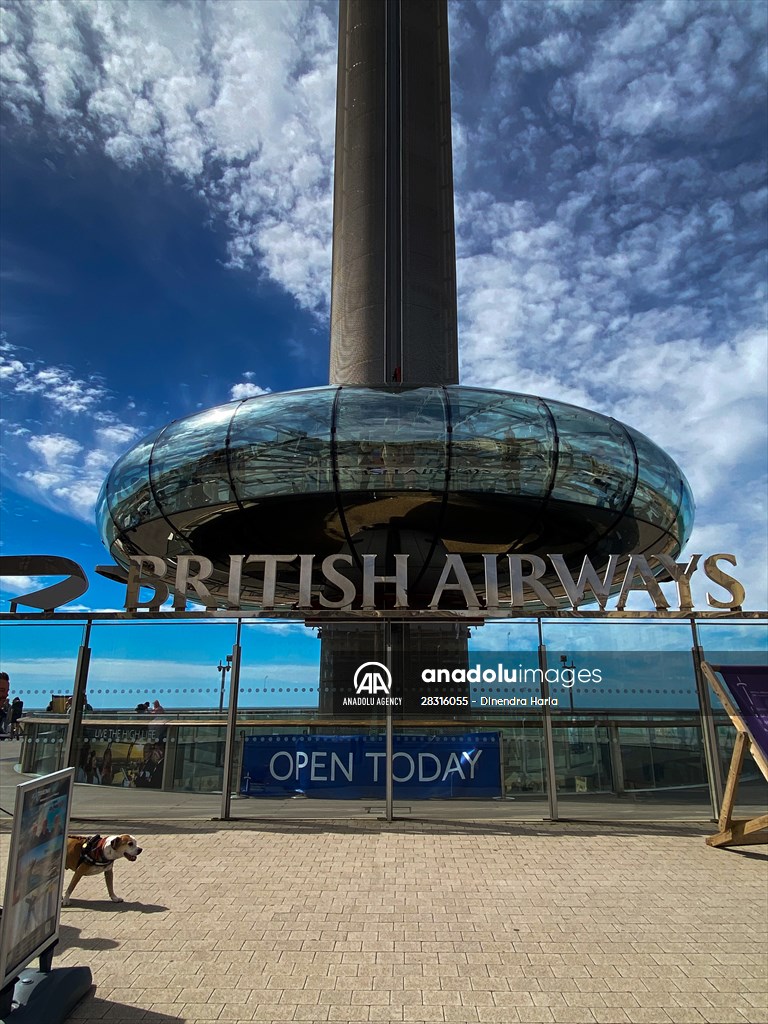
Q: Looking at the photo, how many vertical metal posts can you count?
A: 5